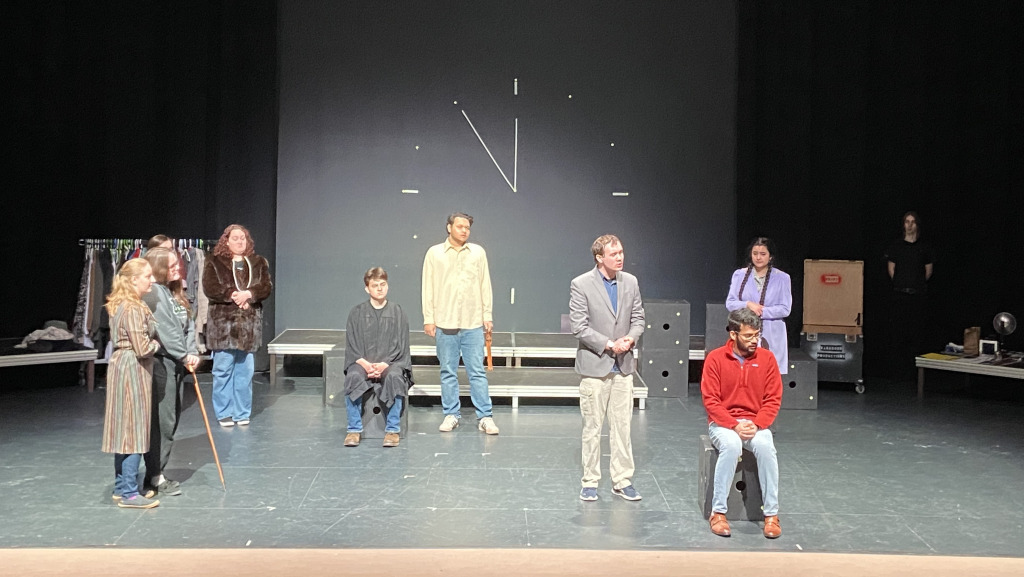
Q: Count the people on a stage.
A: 10